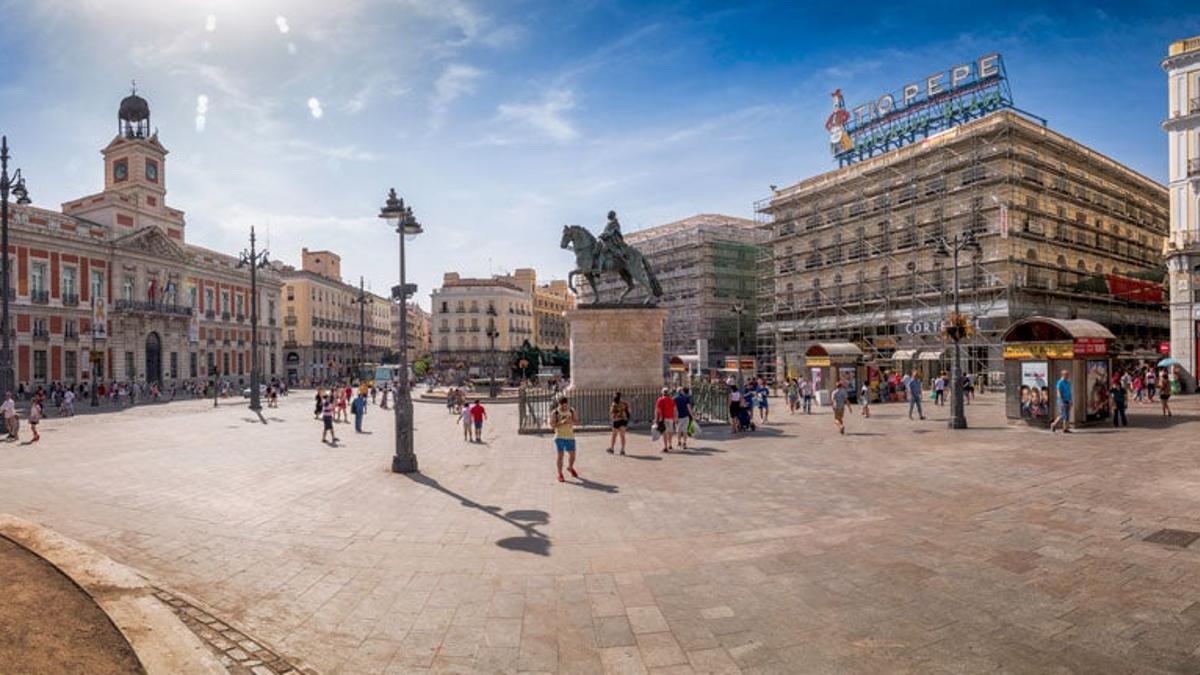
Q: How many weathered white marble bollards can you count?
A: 0